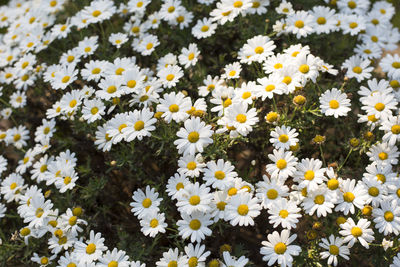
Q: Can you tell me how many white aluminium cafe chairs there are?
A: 0